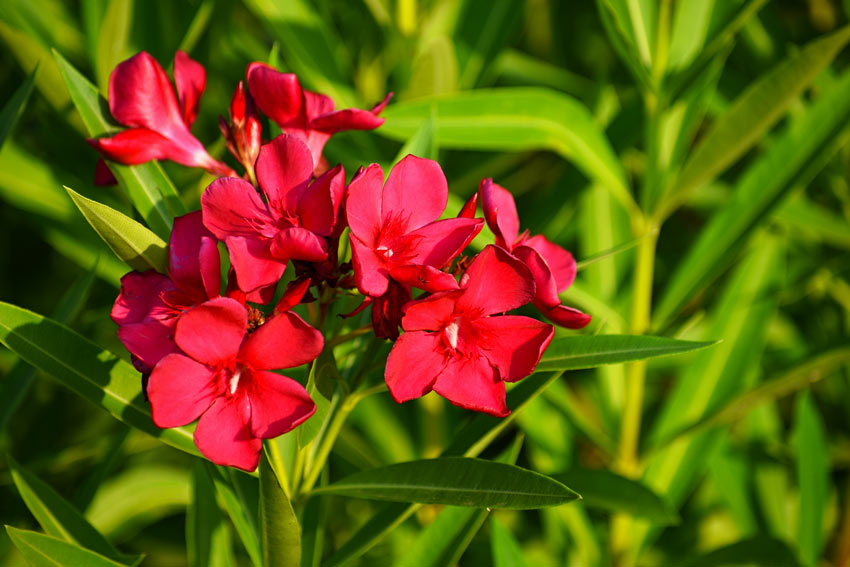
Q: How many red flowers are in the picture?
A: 8